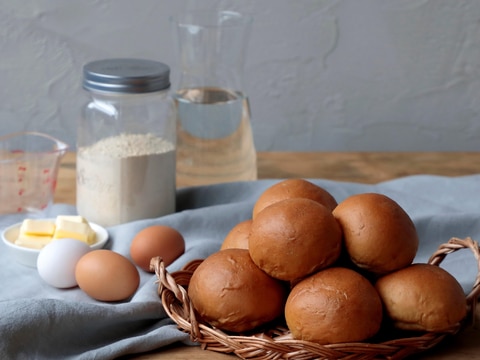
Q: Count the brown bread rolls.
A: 7